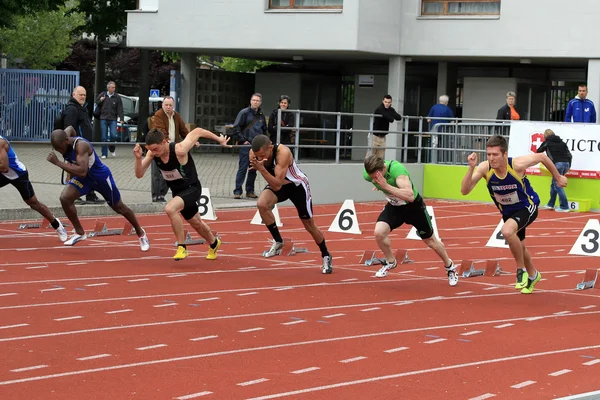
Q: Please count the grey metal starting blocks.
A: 7